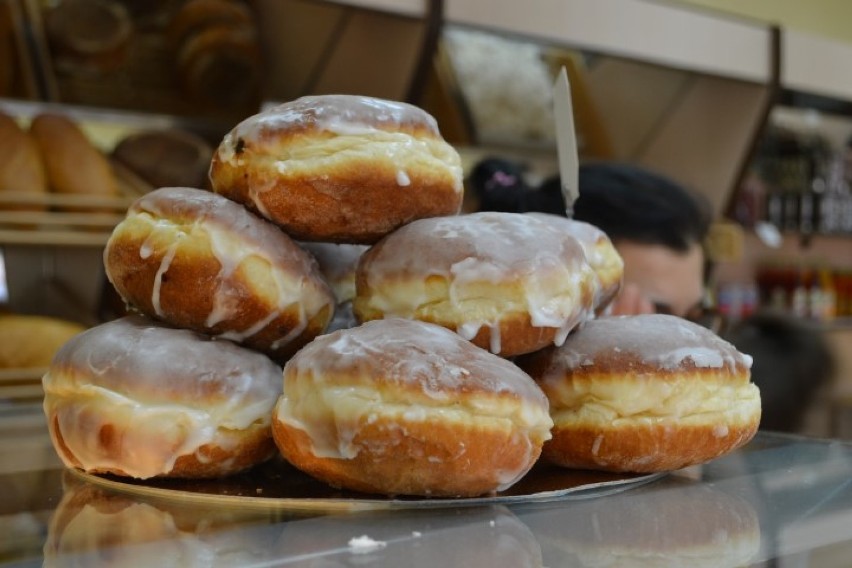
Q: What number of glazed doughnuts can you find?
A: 8